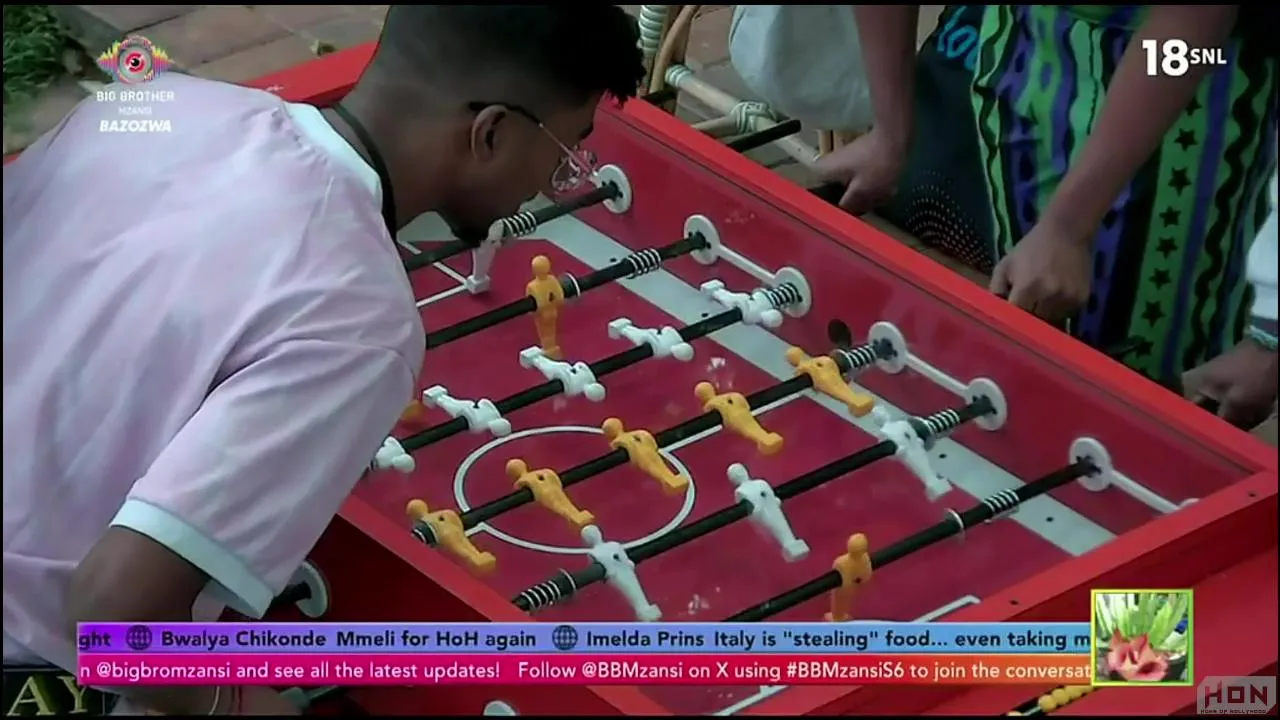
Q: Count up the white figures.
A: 9